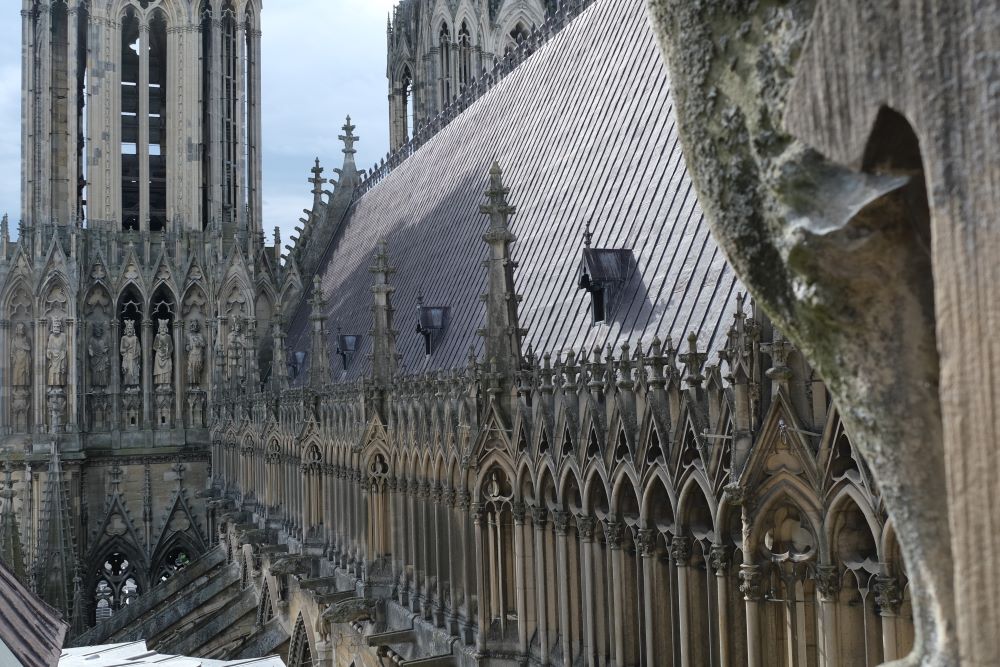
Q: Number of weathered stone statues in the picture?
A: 7